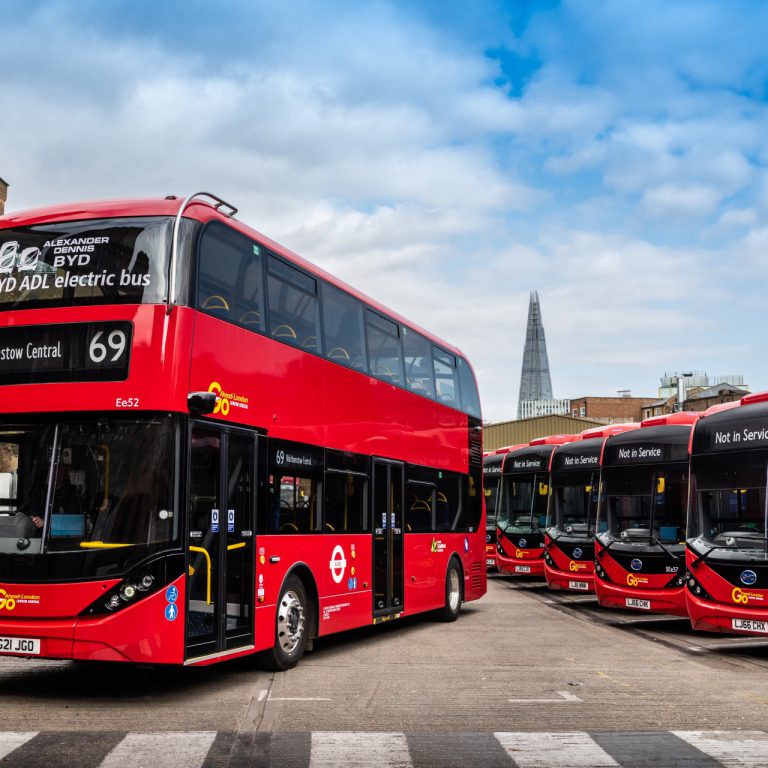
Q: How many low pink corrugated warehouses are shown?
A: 0